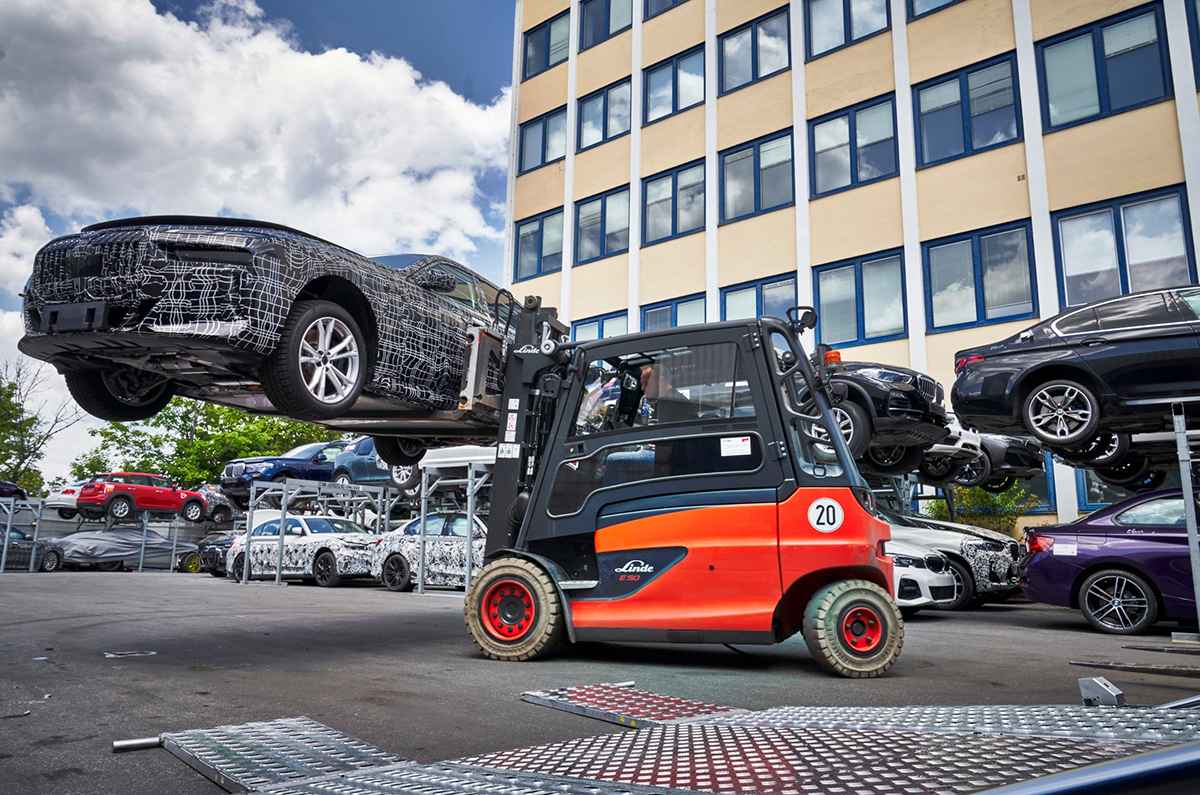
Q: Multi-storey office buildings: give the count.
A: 1